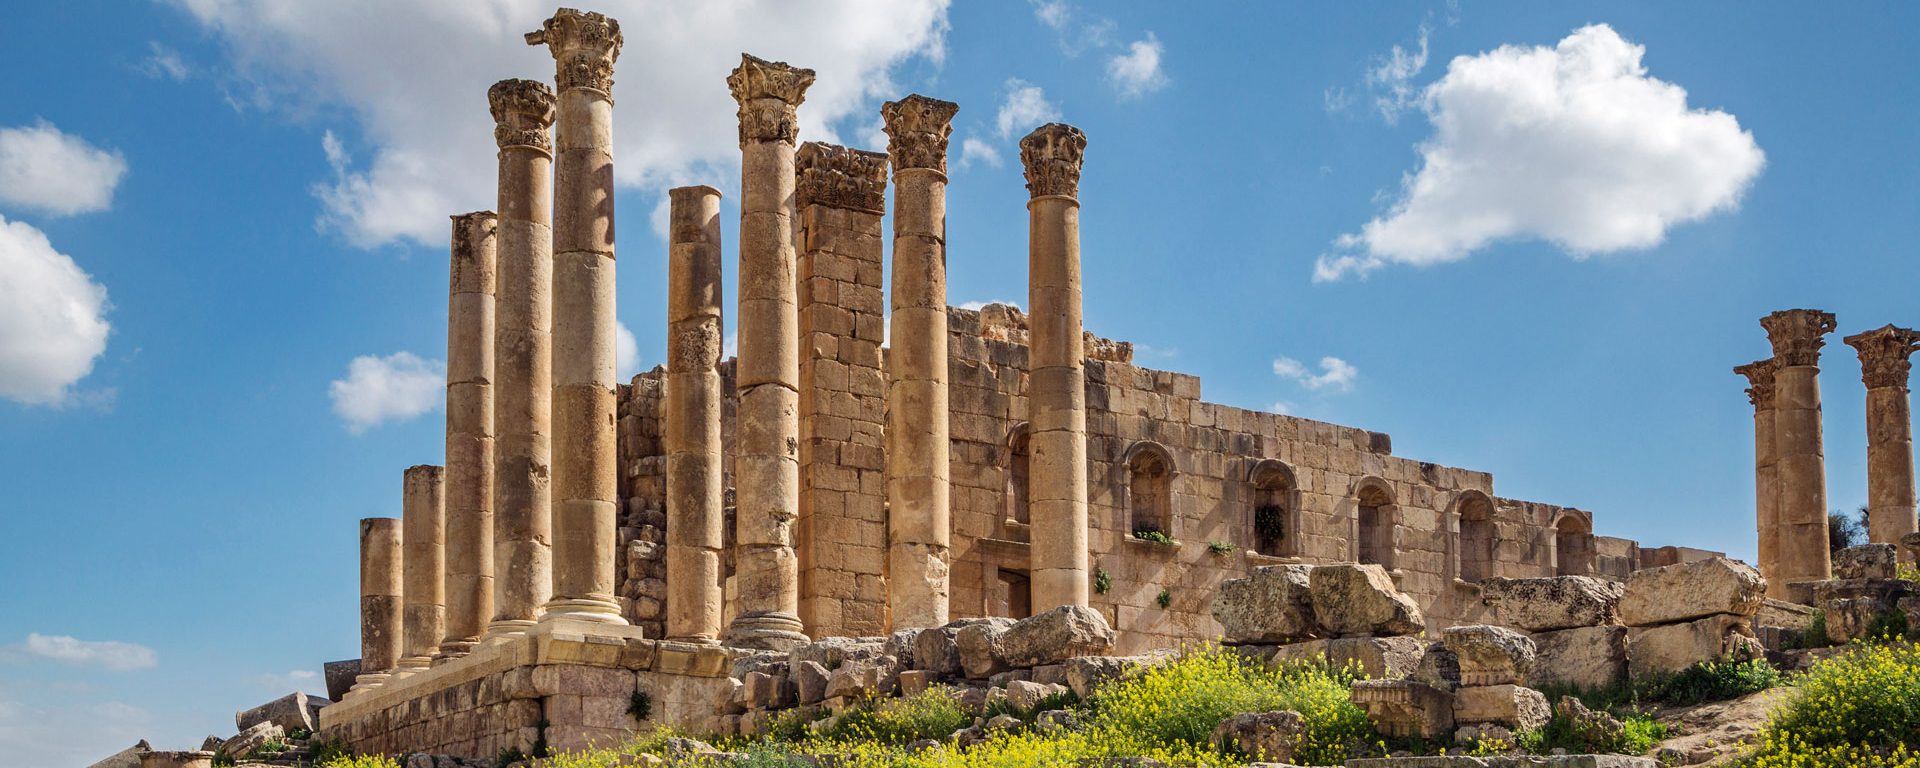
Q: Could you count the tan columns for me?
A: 12